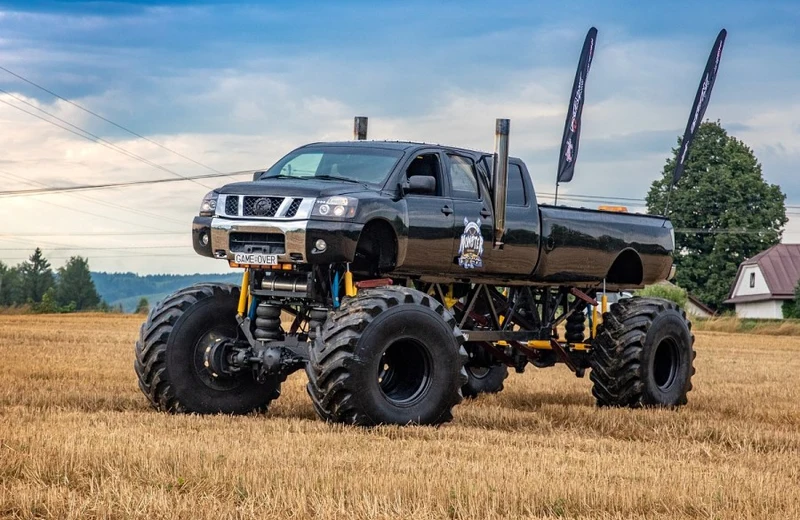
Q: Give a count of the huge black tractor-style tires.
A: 4